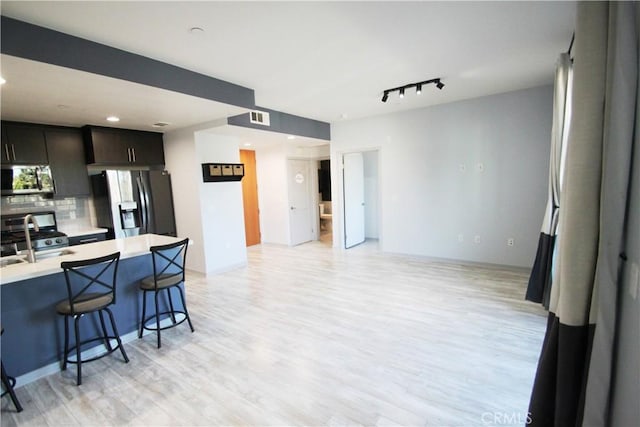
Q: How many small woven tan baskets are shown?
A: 3